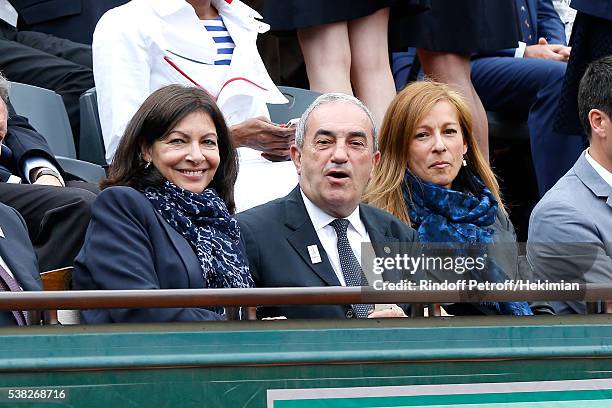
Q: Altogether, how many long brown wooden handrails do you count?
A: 1